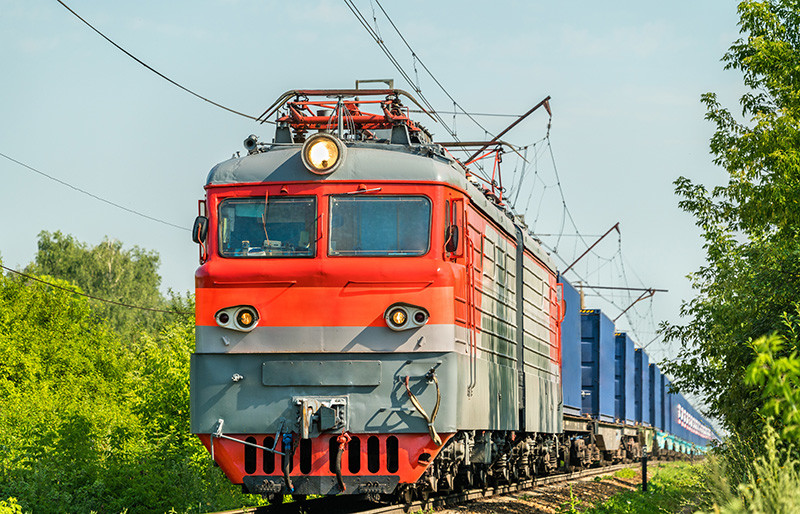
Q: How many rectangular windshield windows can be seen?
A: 2